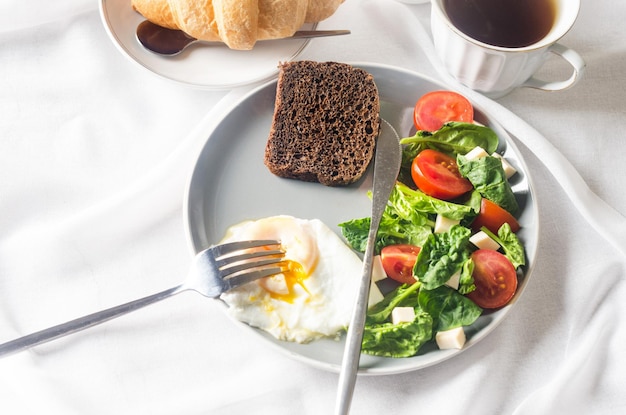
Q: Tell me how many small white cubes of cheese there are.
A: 9